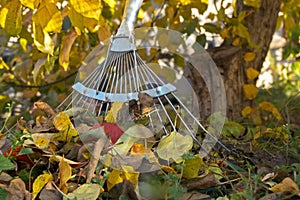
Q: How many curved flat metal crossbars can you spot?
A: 1